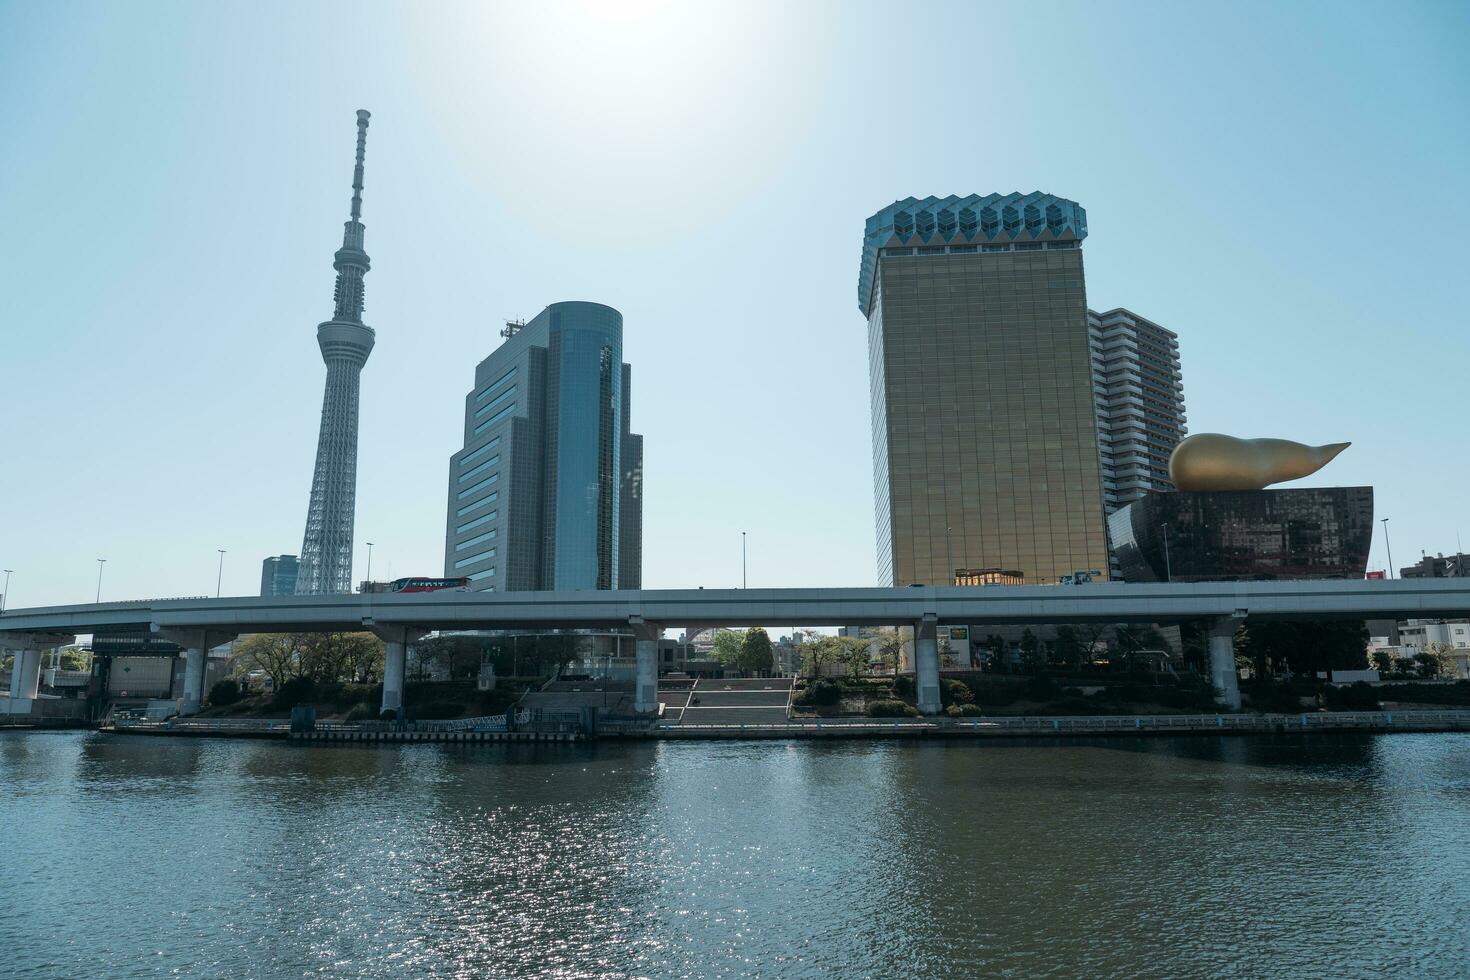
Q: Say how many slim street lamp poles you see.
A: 8